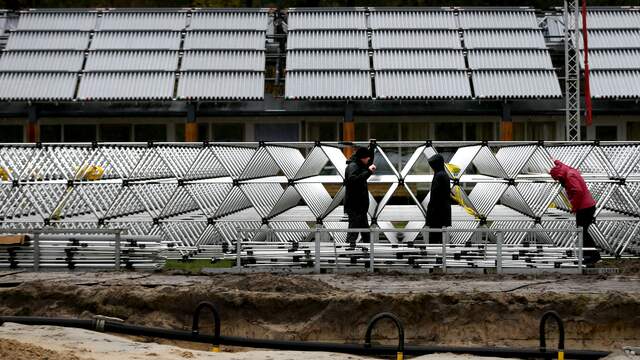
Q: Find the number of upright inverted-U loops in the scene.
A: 3